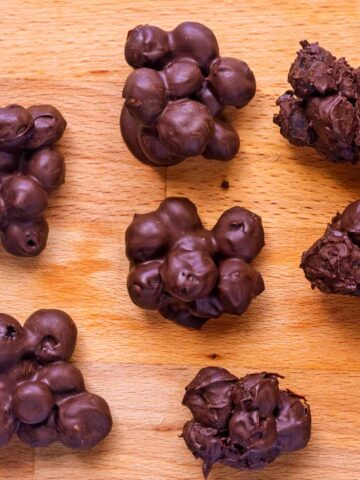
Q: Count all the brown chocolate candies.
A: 7